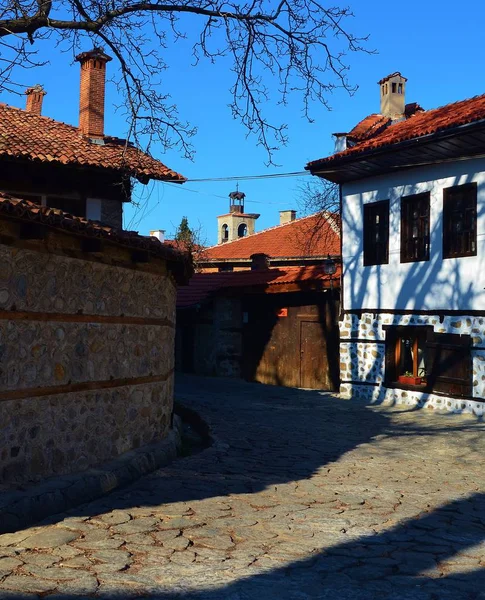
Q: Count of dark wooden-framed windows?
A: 4